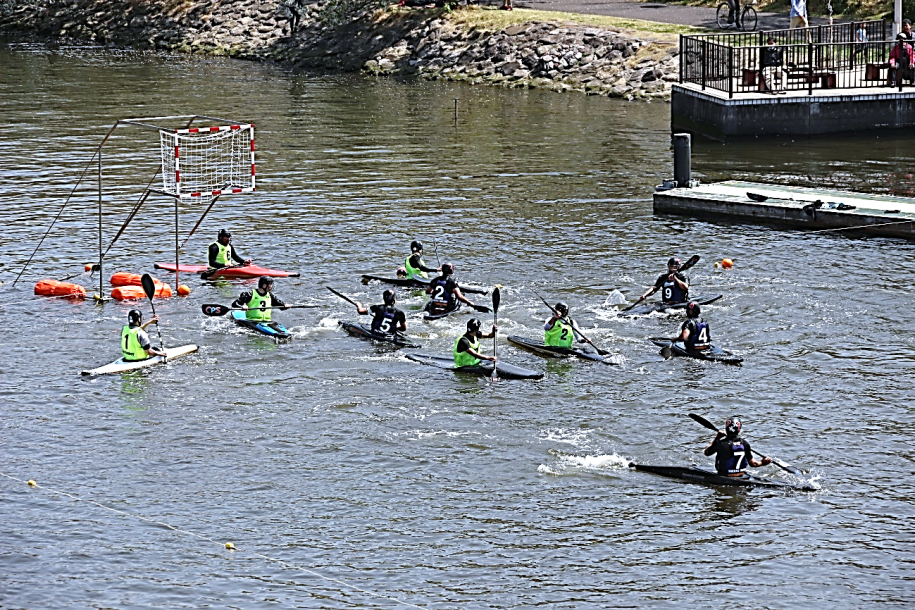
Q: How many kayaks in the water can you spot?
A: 11